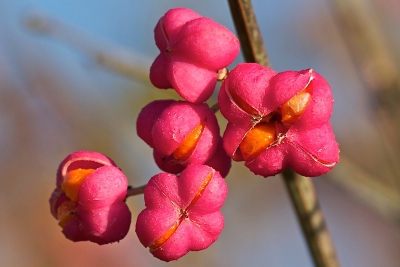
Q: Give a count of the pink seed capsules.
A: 5